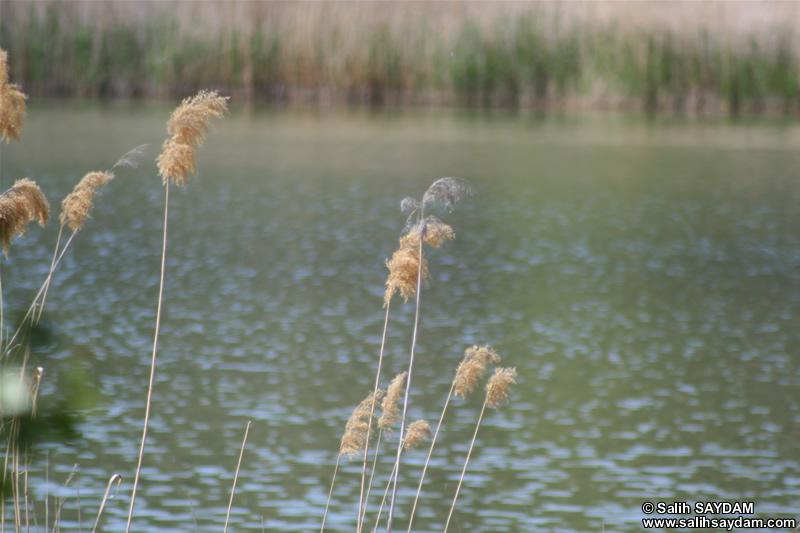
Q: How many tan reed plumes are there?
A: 10